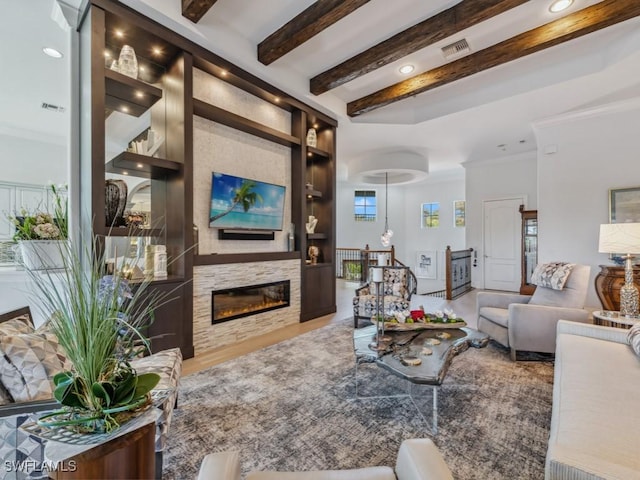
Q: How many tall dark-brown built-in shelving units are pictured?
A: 2